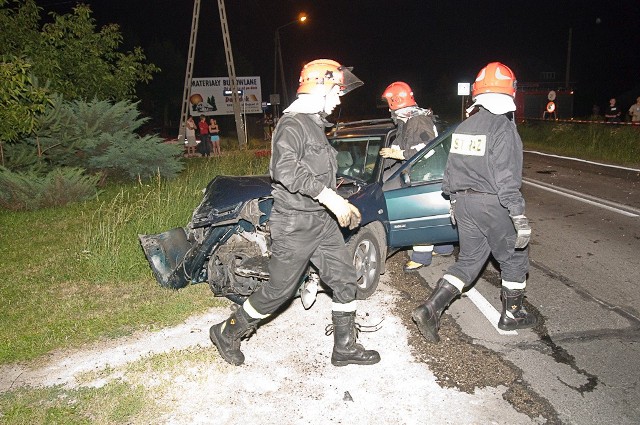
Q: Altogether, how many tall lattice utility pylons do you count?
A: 1